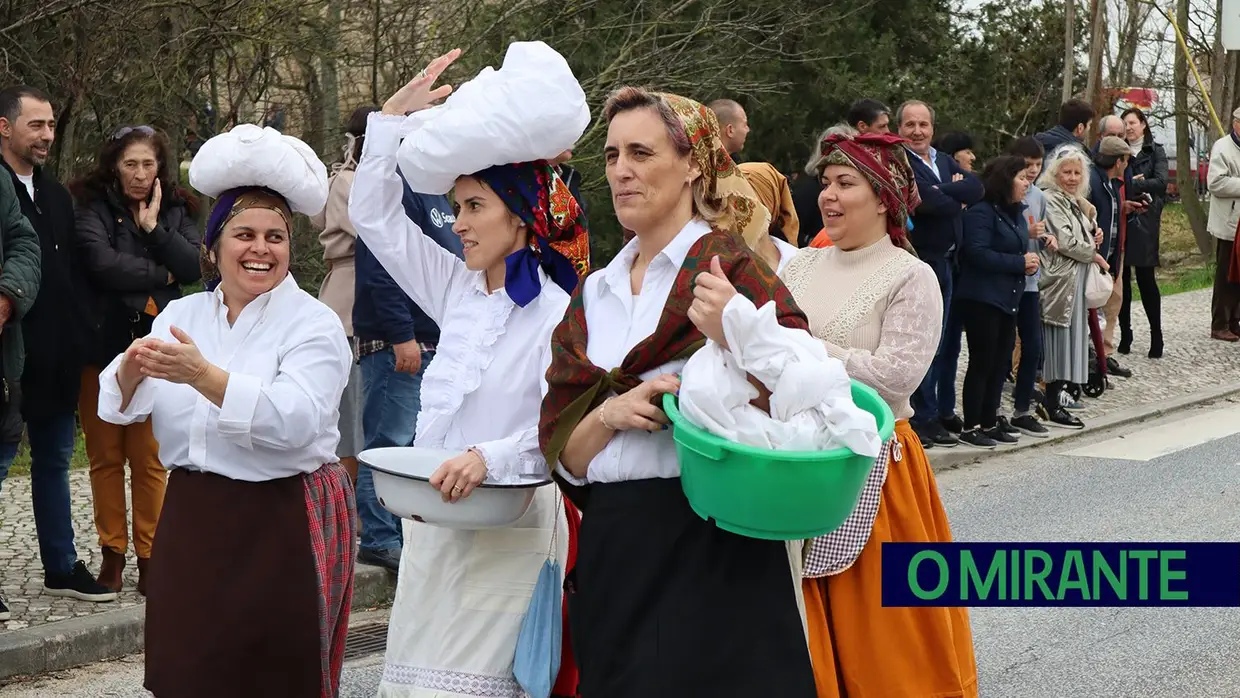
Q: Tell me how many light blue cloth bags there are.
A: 1